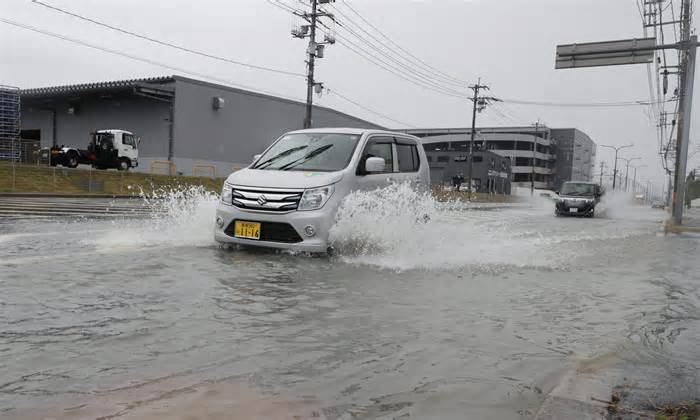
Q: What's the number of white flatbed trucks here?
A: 1